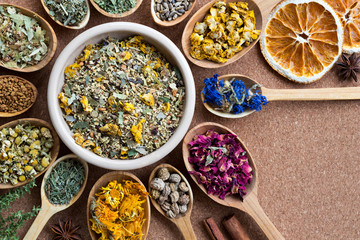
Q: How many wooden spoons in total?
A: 12